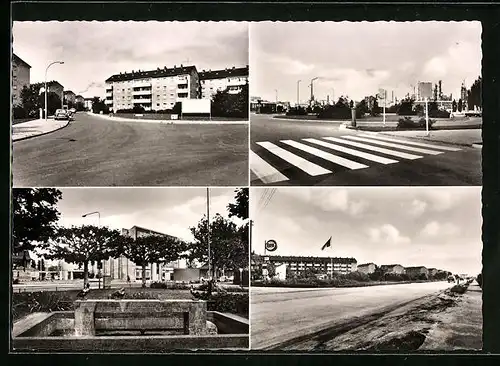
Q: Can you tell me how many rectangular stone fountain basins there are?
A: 1